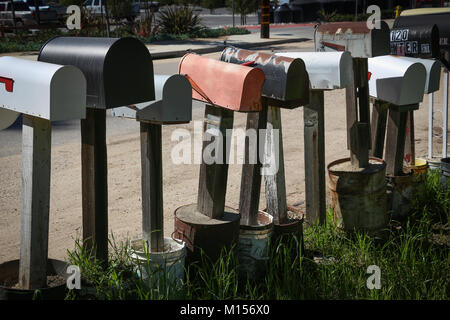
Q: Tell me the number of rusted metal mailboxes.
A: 2